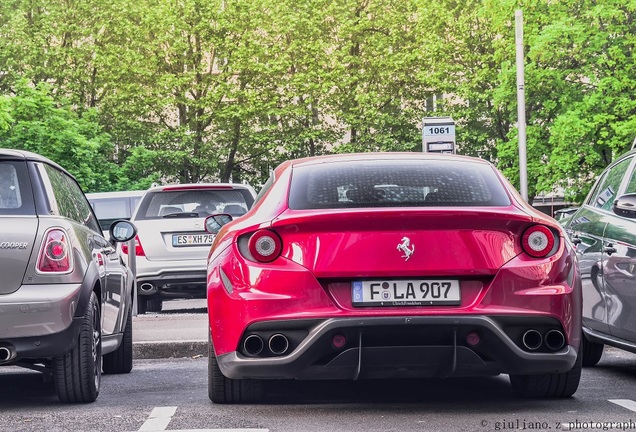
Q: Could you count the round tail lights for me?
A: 2